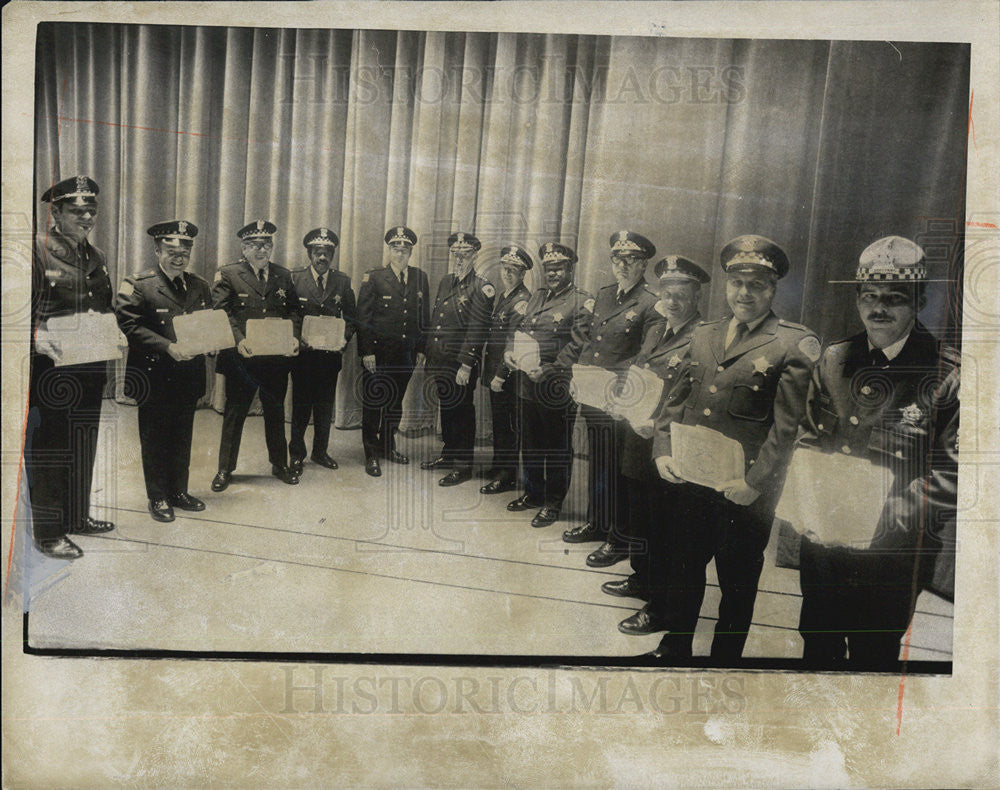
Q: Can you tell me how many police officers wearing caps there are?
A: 12